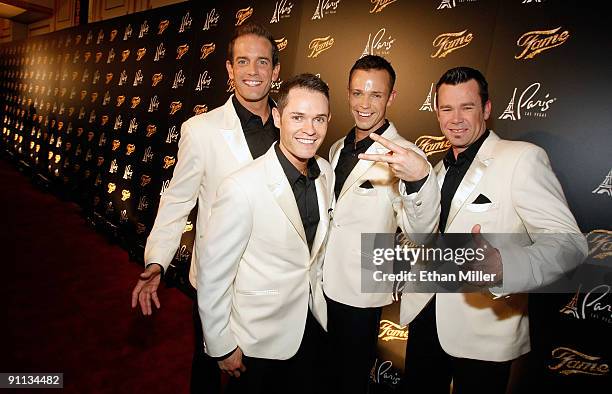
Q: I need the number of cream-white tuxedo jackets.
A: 4